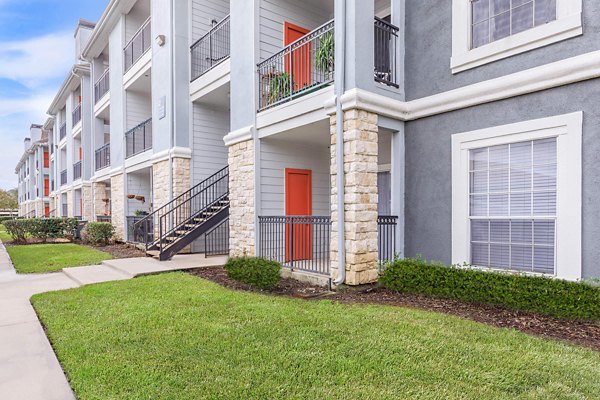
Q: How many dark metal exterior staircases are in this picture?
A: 1